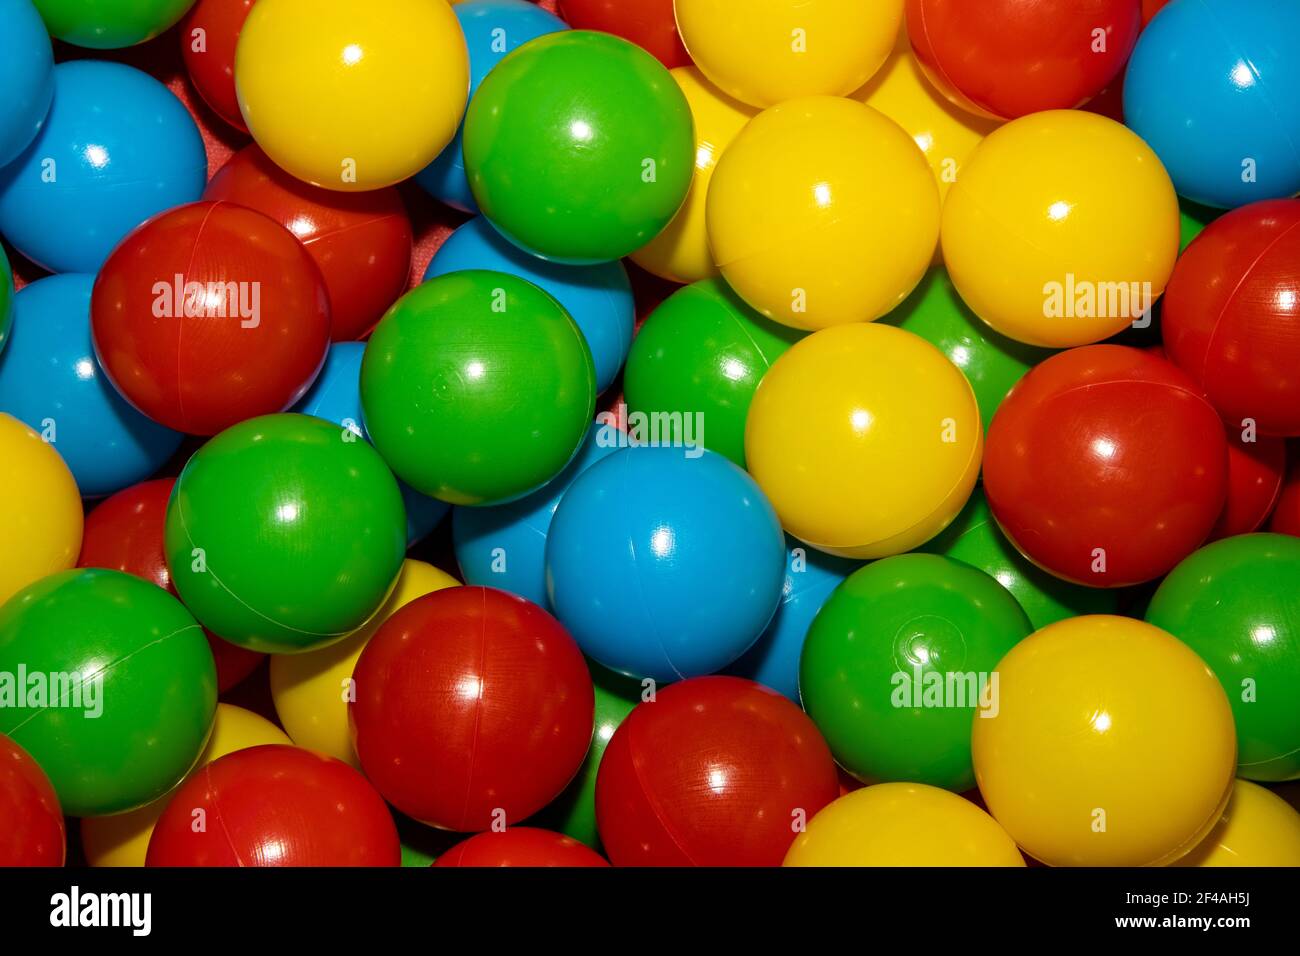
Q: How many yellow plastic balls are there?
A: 13